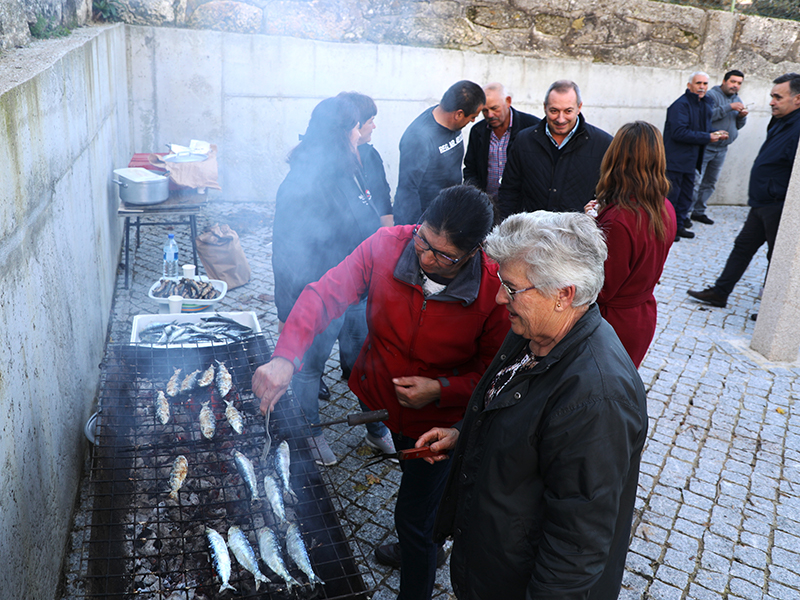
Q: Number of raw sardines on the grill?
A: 7